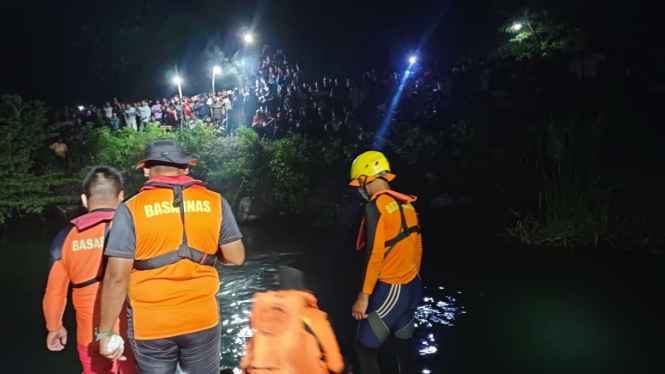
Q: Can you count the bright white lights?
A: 5